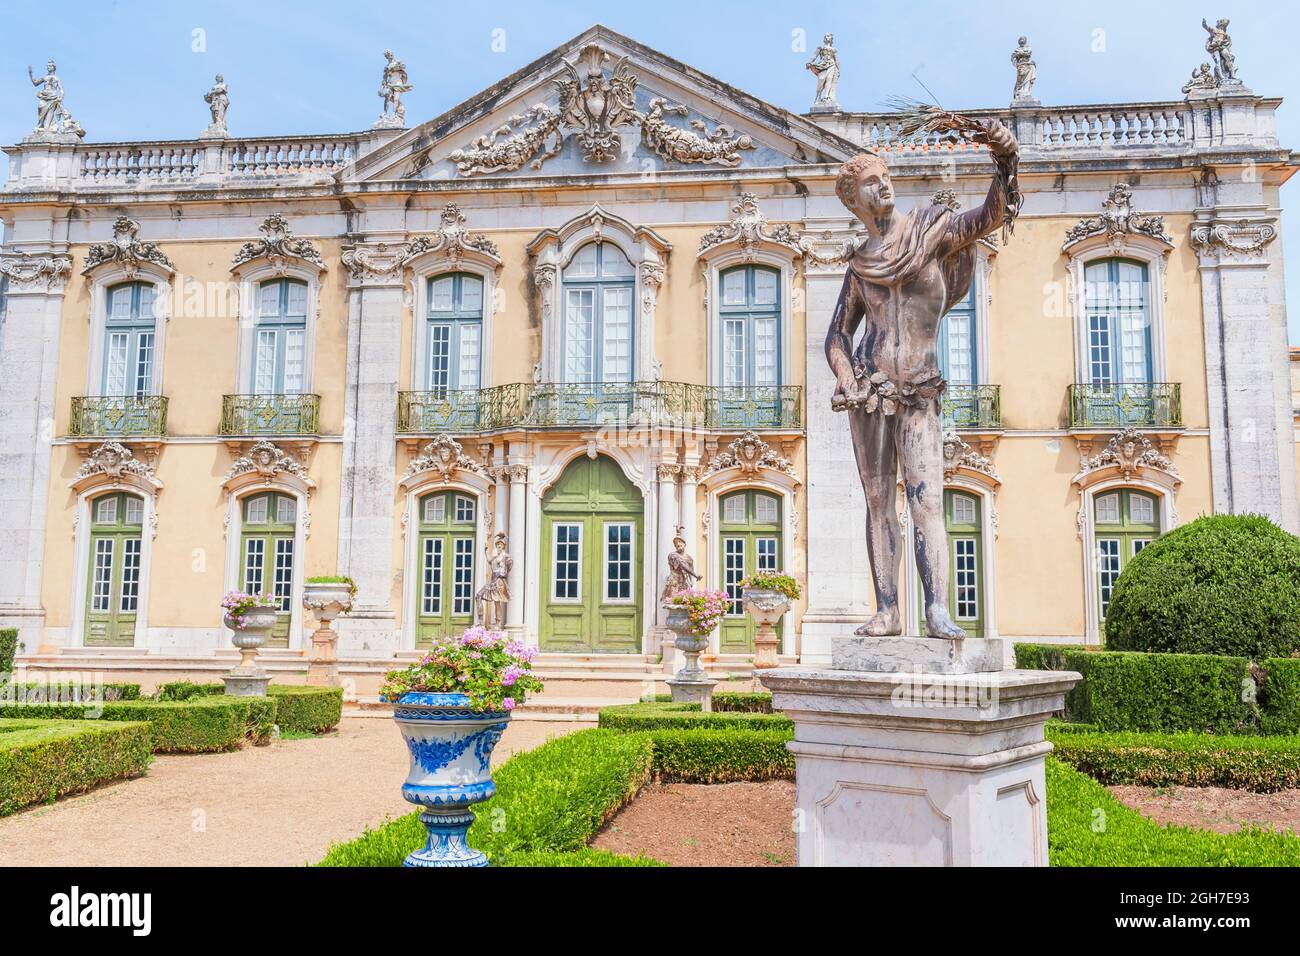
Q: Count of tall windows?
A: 7